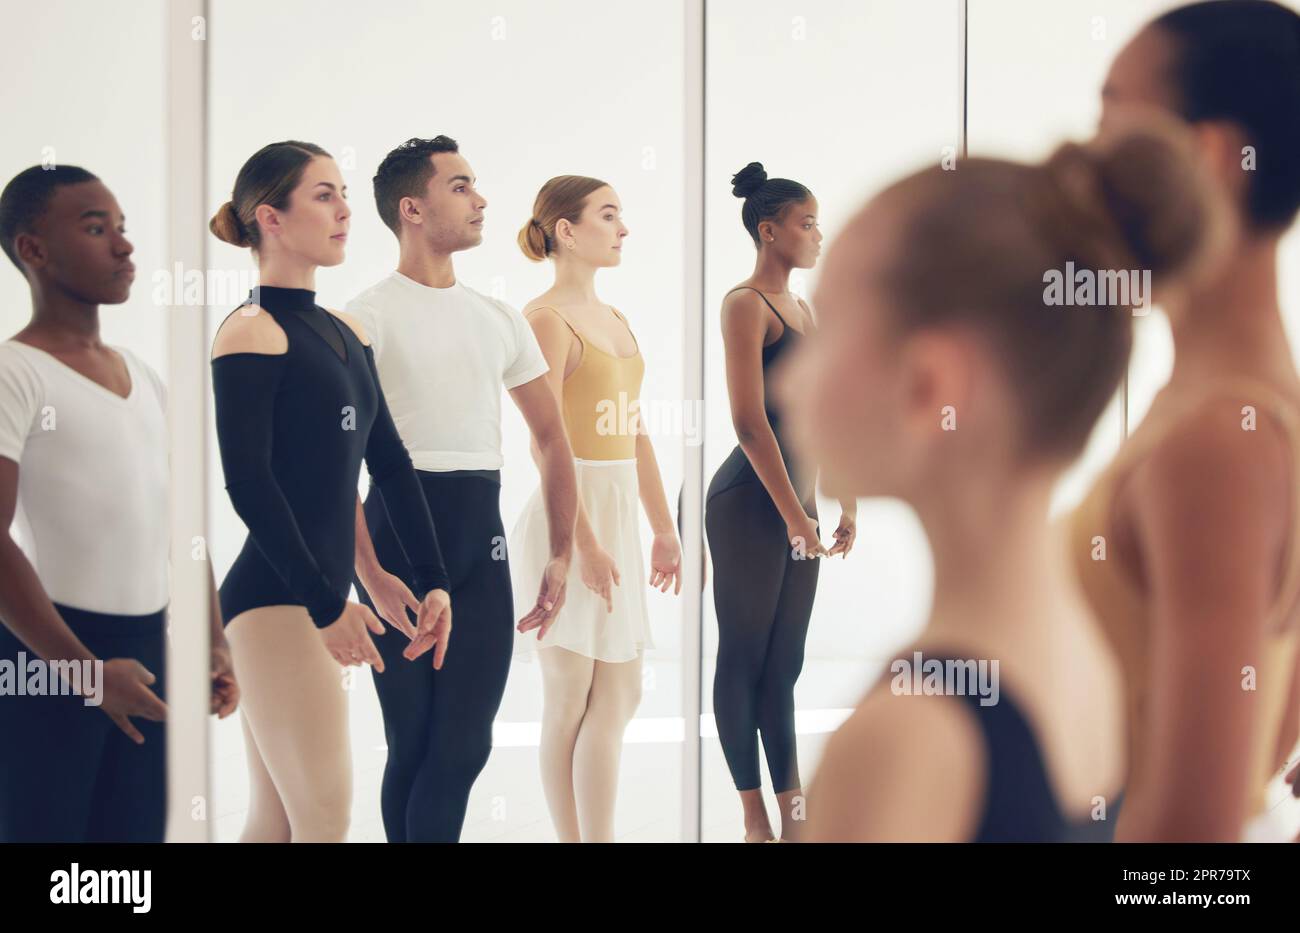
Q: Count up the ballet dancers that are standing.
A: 7